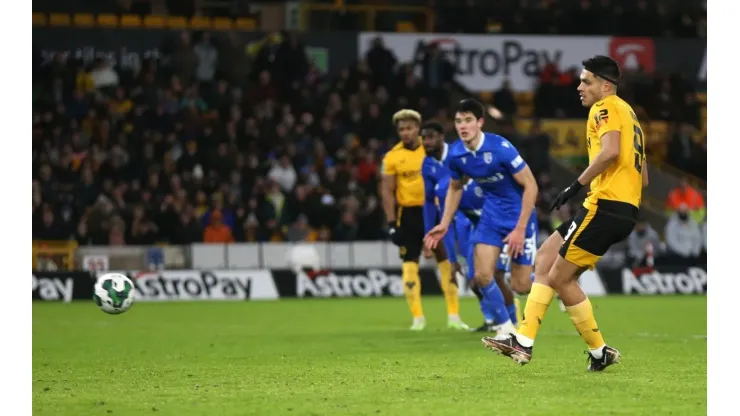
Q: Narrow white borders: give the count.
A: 2